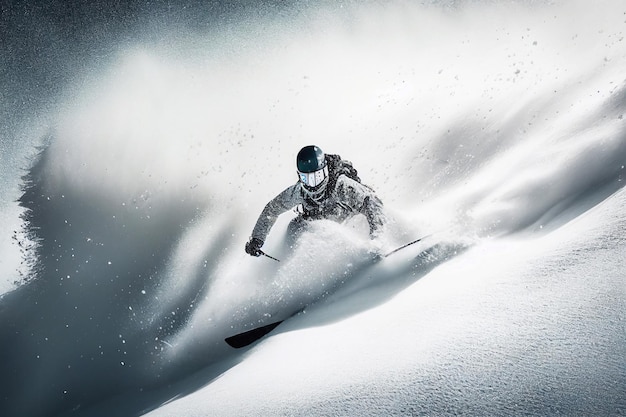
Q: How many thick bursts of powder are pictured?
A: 1